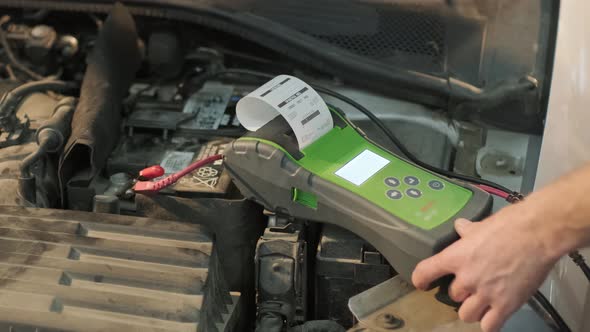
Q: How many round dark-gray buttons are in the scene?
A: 5